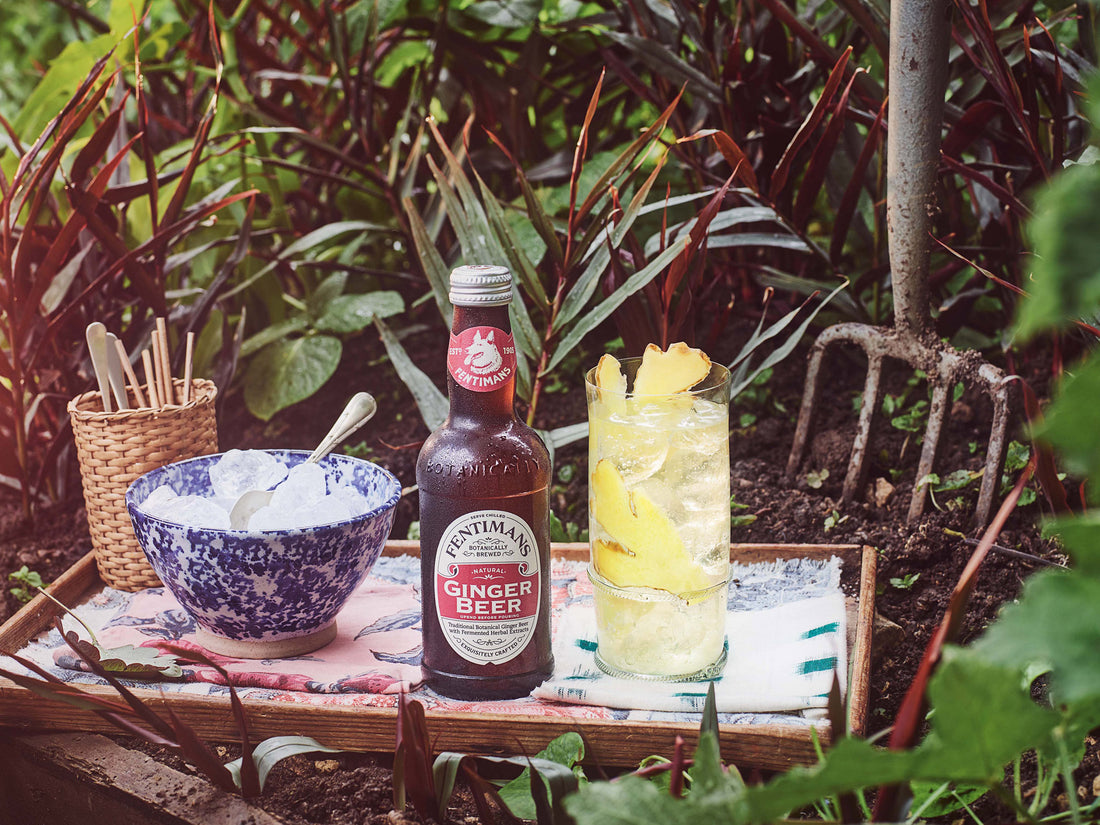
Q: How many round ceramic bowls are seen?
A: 1